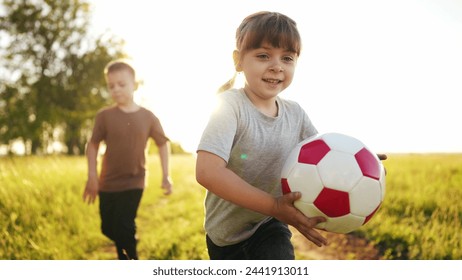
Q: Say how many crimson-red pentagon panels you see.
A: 5